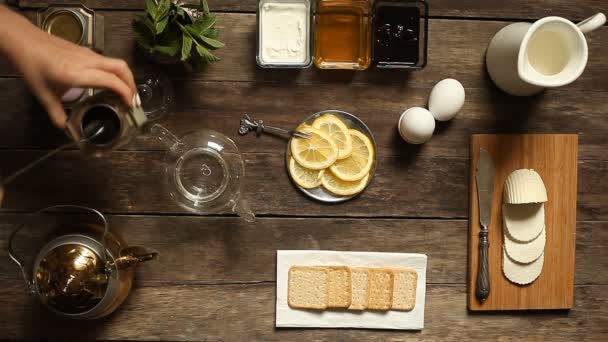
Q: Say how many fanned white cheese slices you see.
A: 3